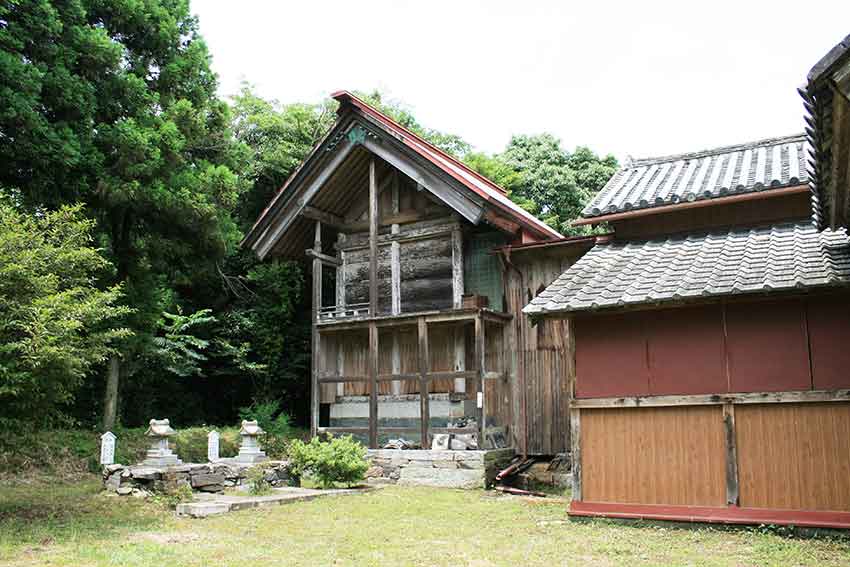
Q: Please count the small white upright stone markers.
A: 2